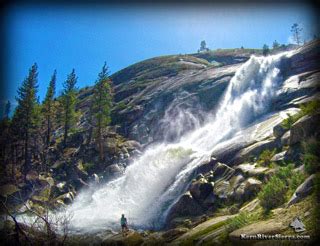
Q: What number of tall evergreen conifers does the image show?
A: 4